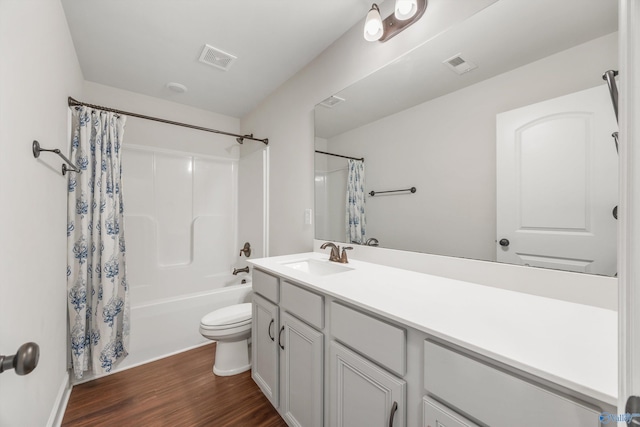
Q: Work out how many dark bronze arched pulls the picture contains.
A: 3